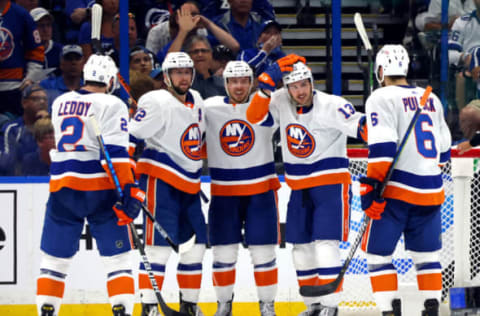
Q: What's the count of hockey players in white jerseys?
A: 5